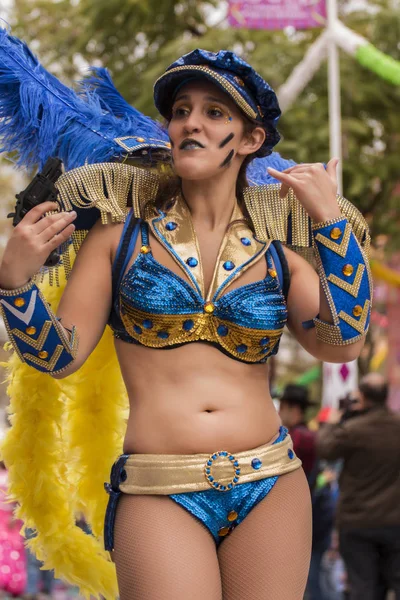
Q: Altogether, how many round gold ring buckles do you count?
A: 1